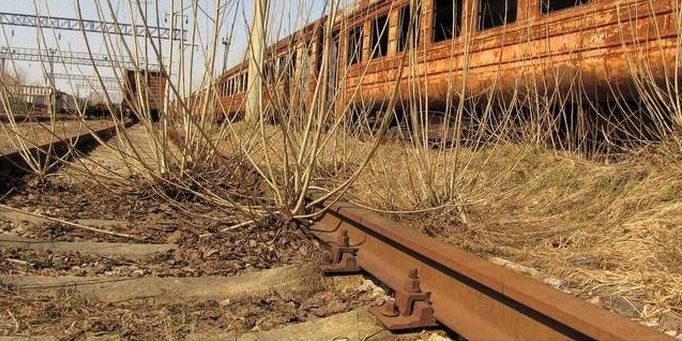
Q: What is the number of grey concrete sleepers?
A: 4